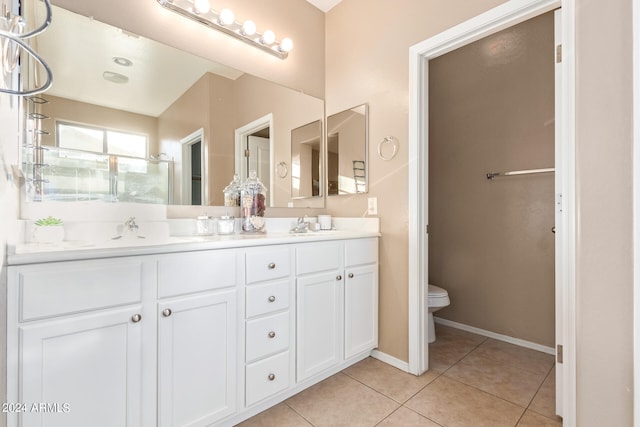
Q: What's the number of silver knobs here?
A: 8